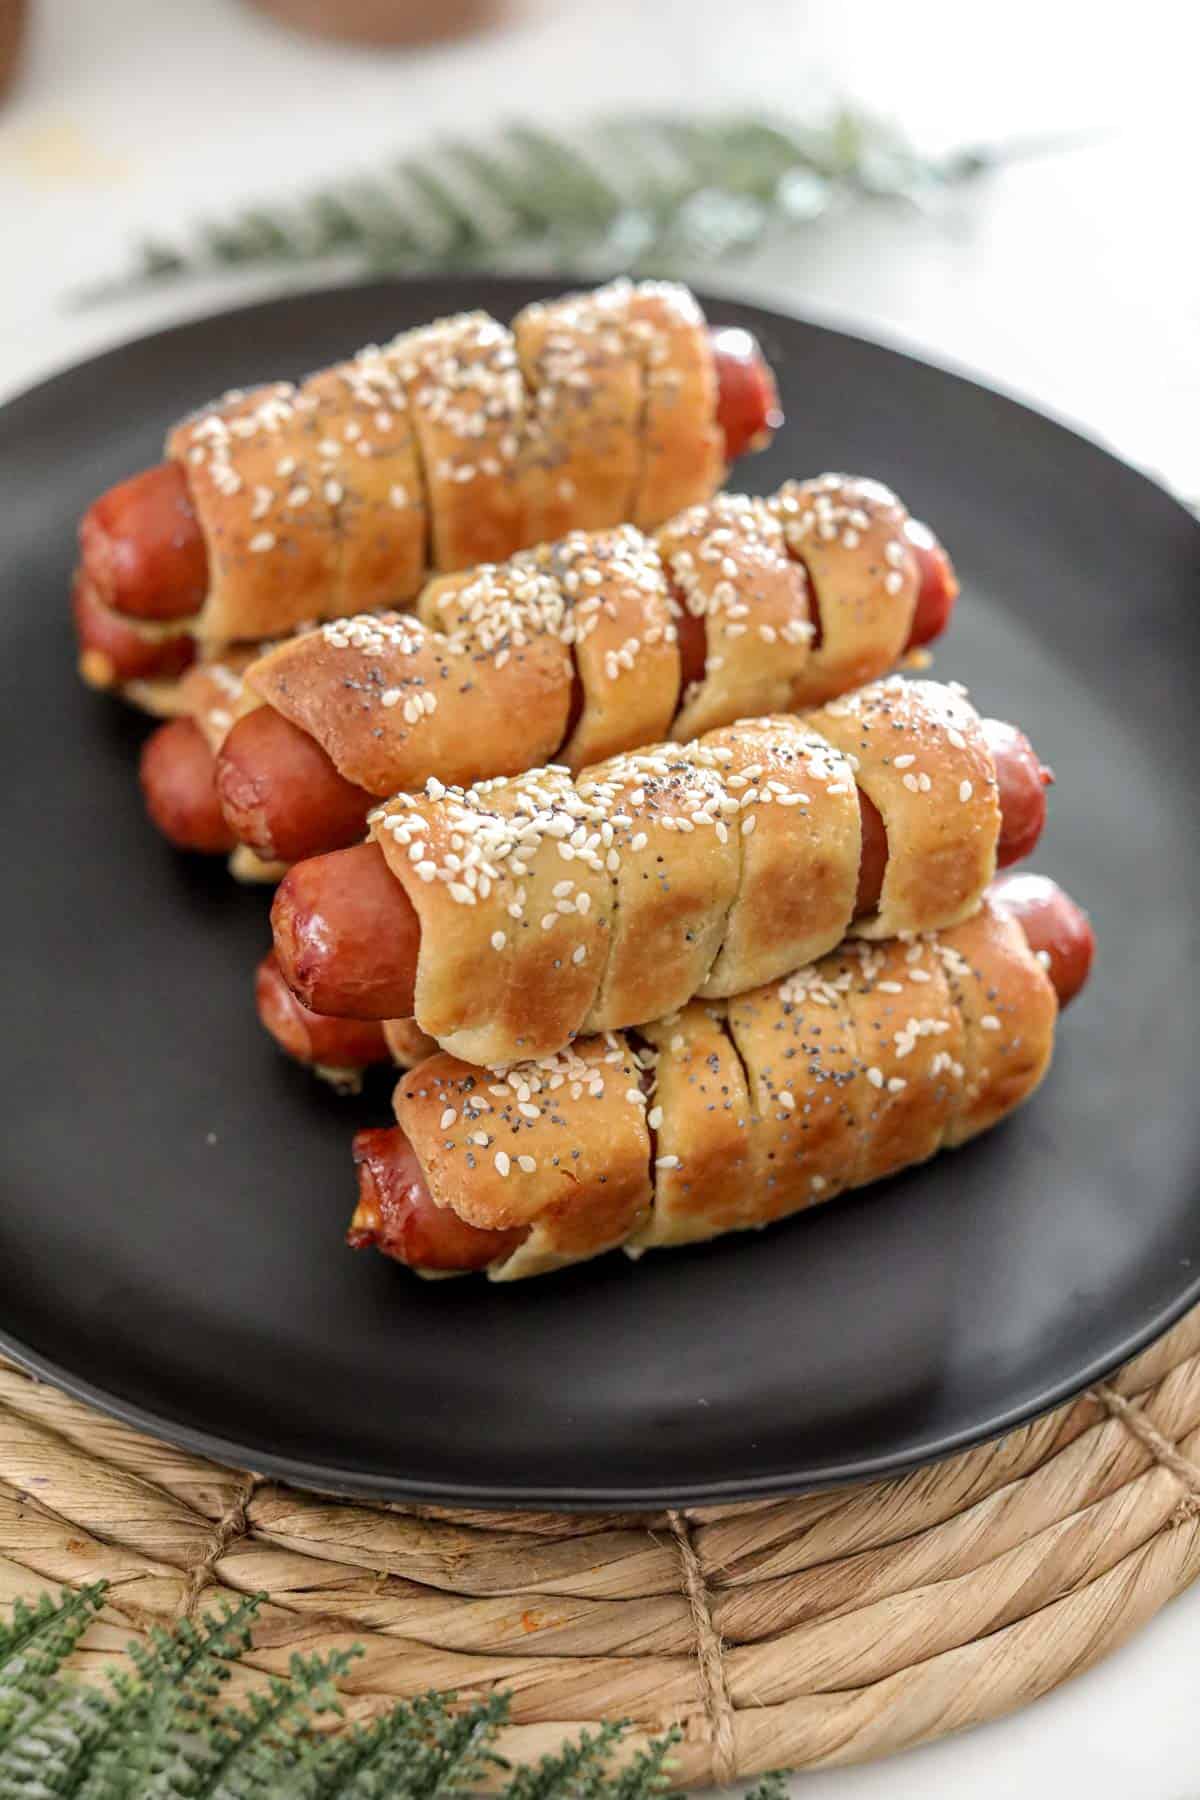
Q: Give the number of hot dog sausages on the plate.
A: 7